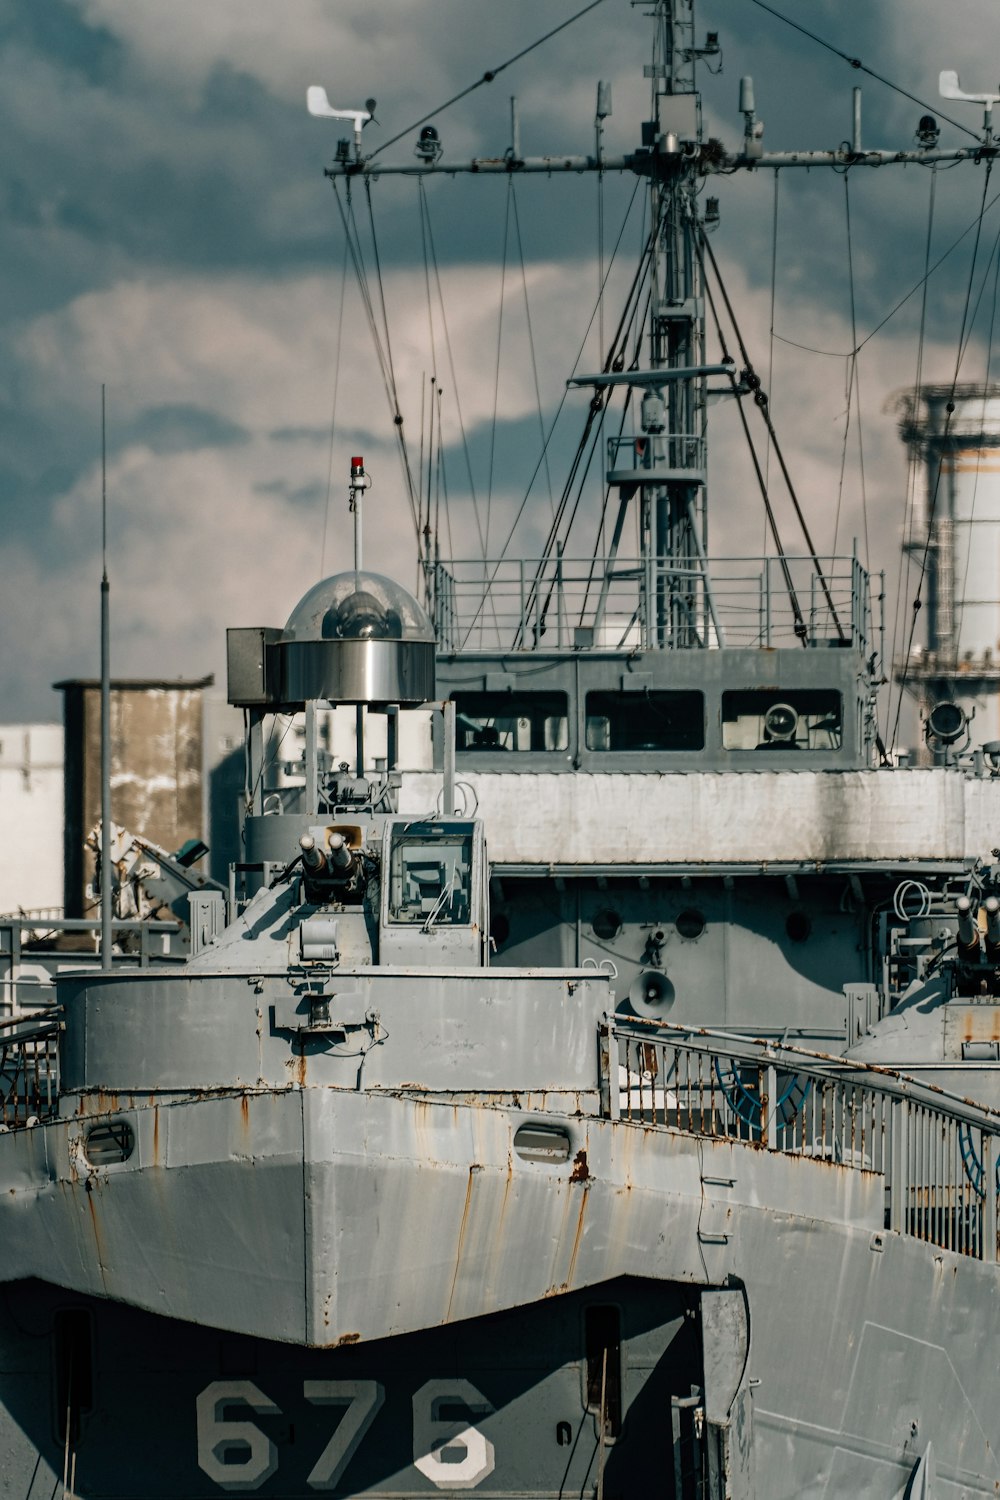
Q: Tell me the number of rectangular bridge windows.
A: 3